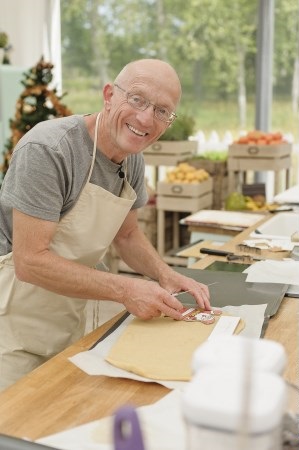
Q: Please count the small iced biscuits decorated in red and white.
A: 1